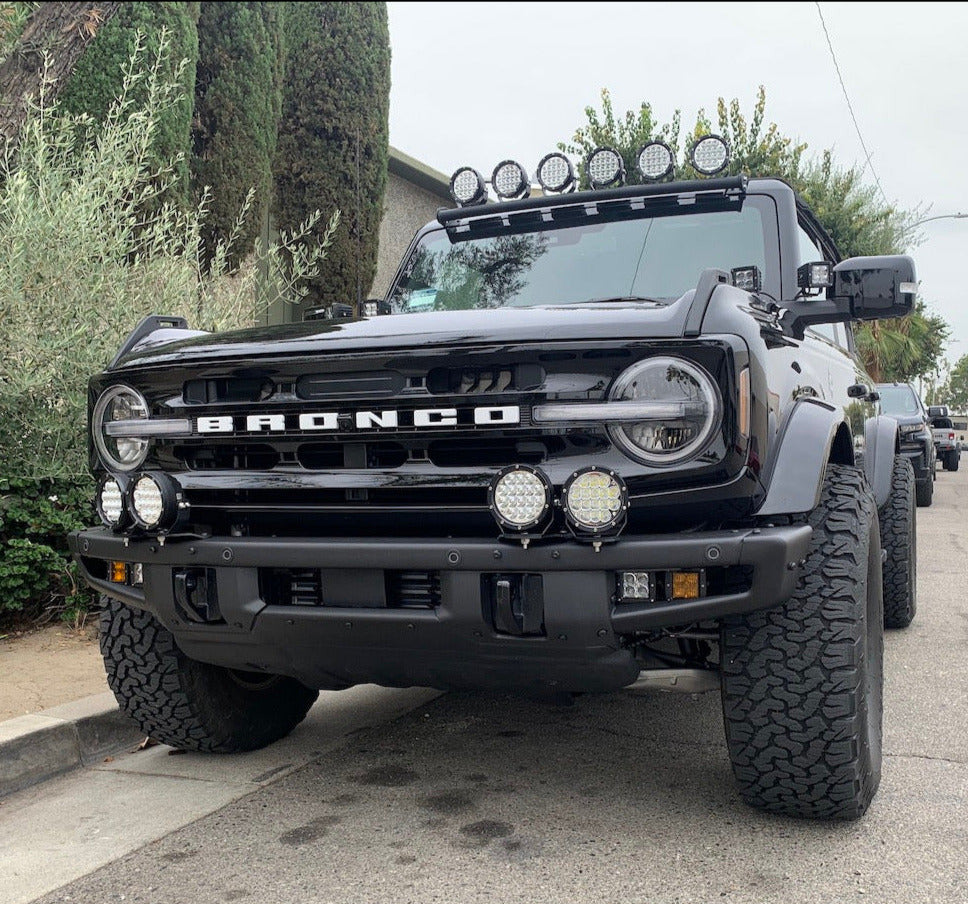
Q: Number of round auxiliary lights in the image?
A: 10